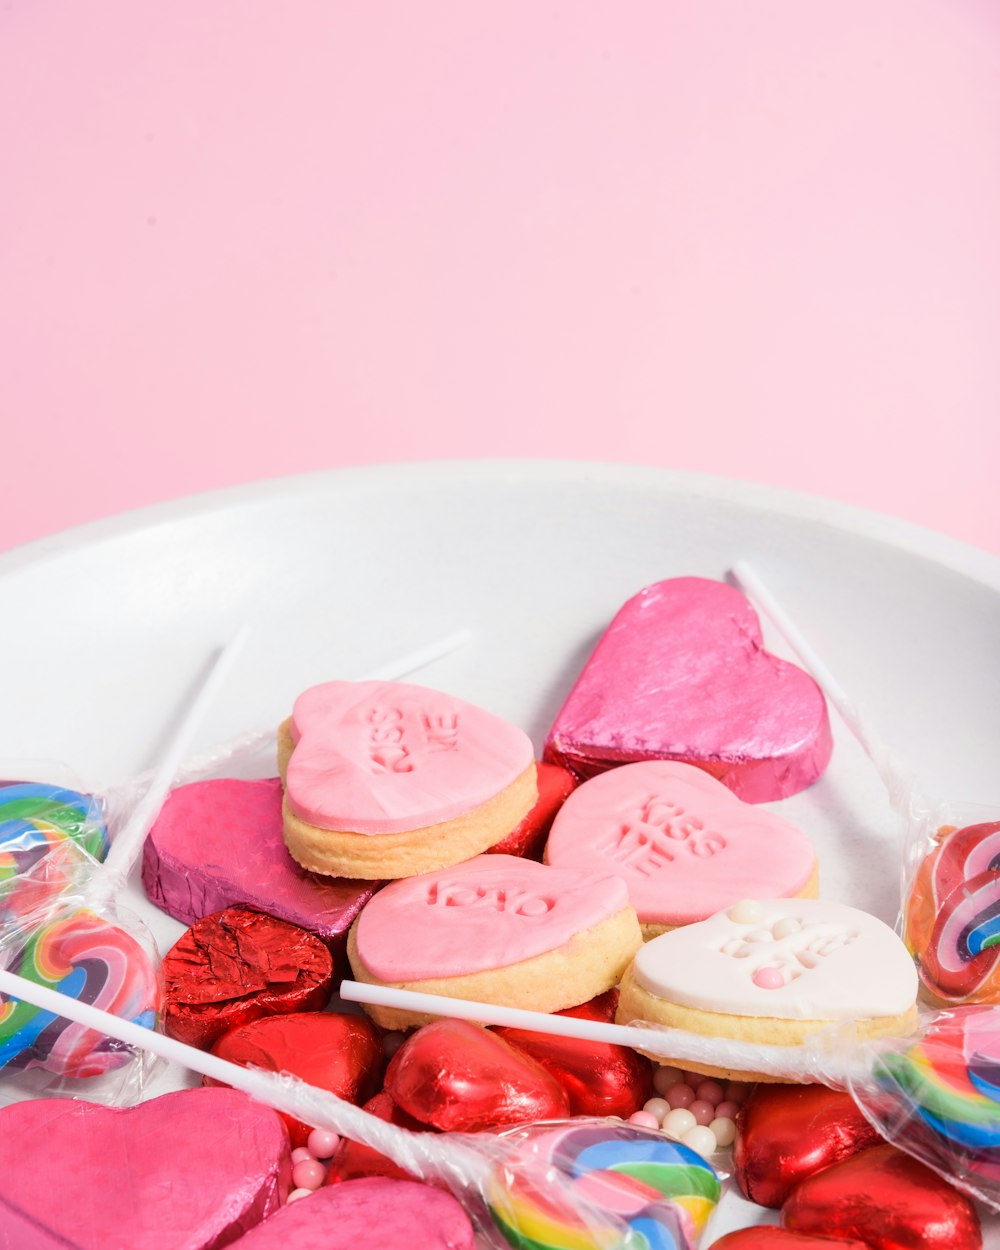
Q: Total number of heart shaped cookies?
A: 4